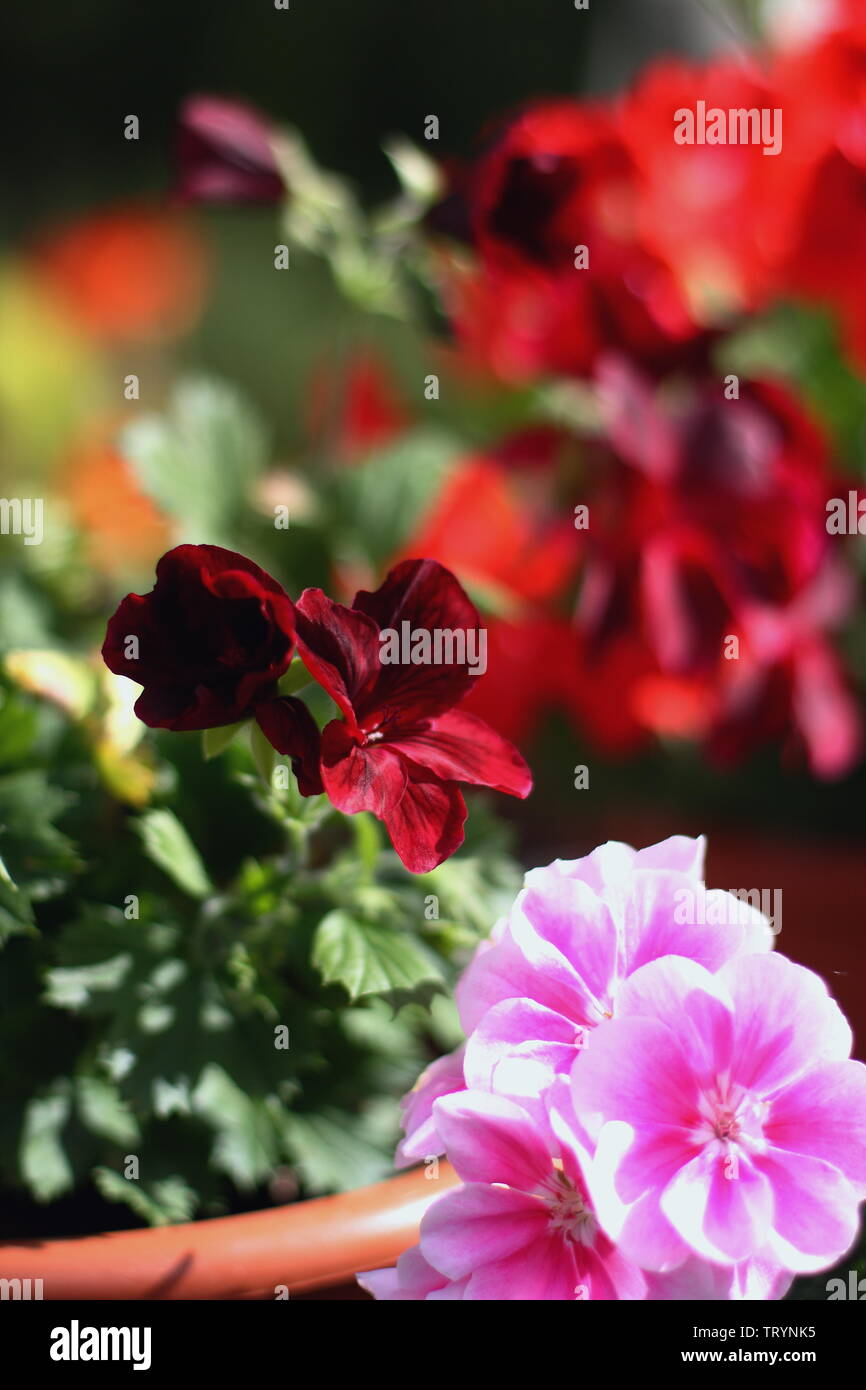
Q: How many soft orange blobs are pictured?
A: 2